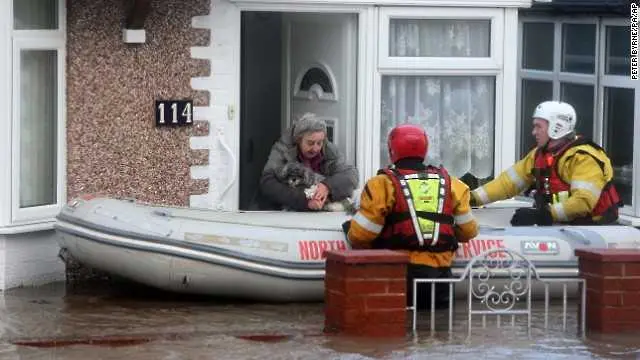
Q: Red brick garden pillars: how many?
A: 2